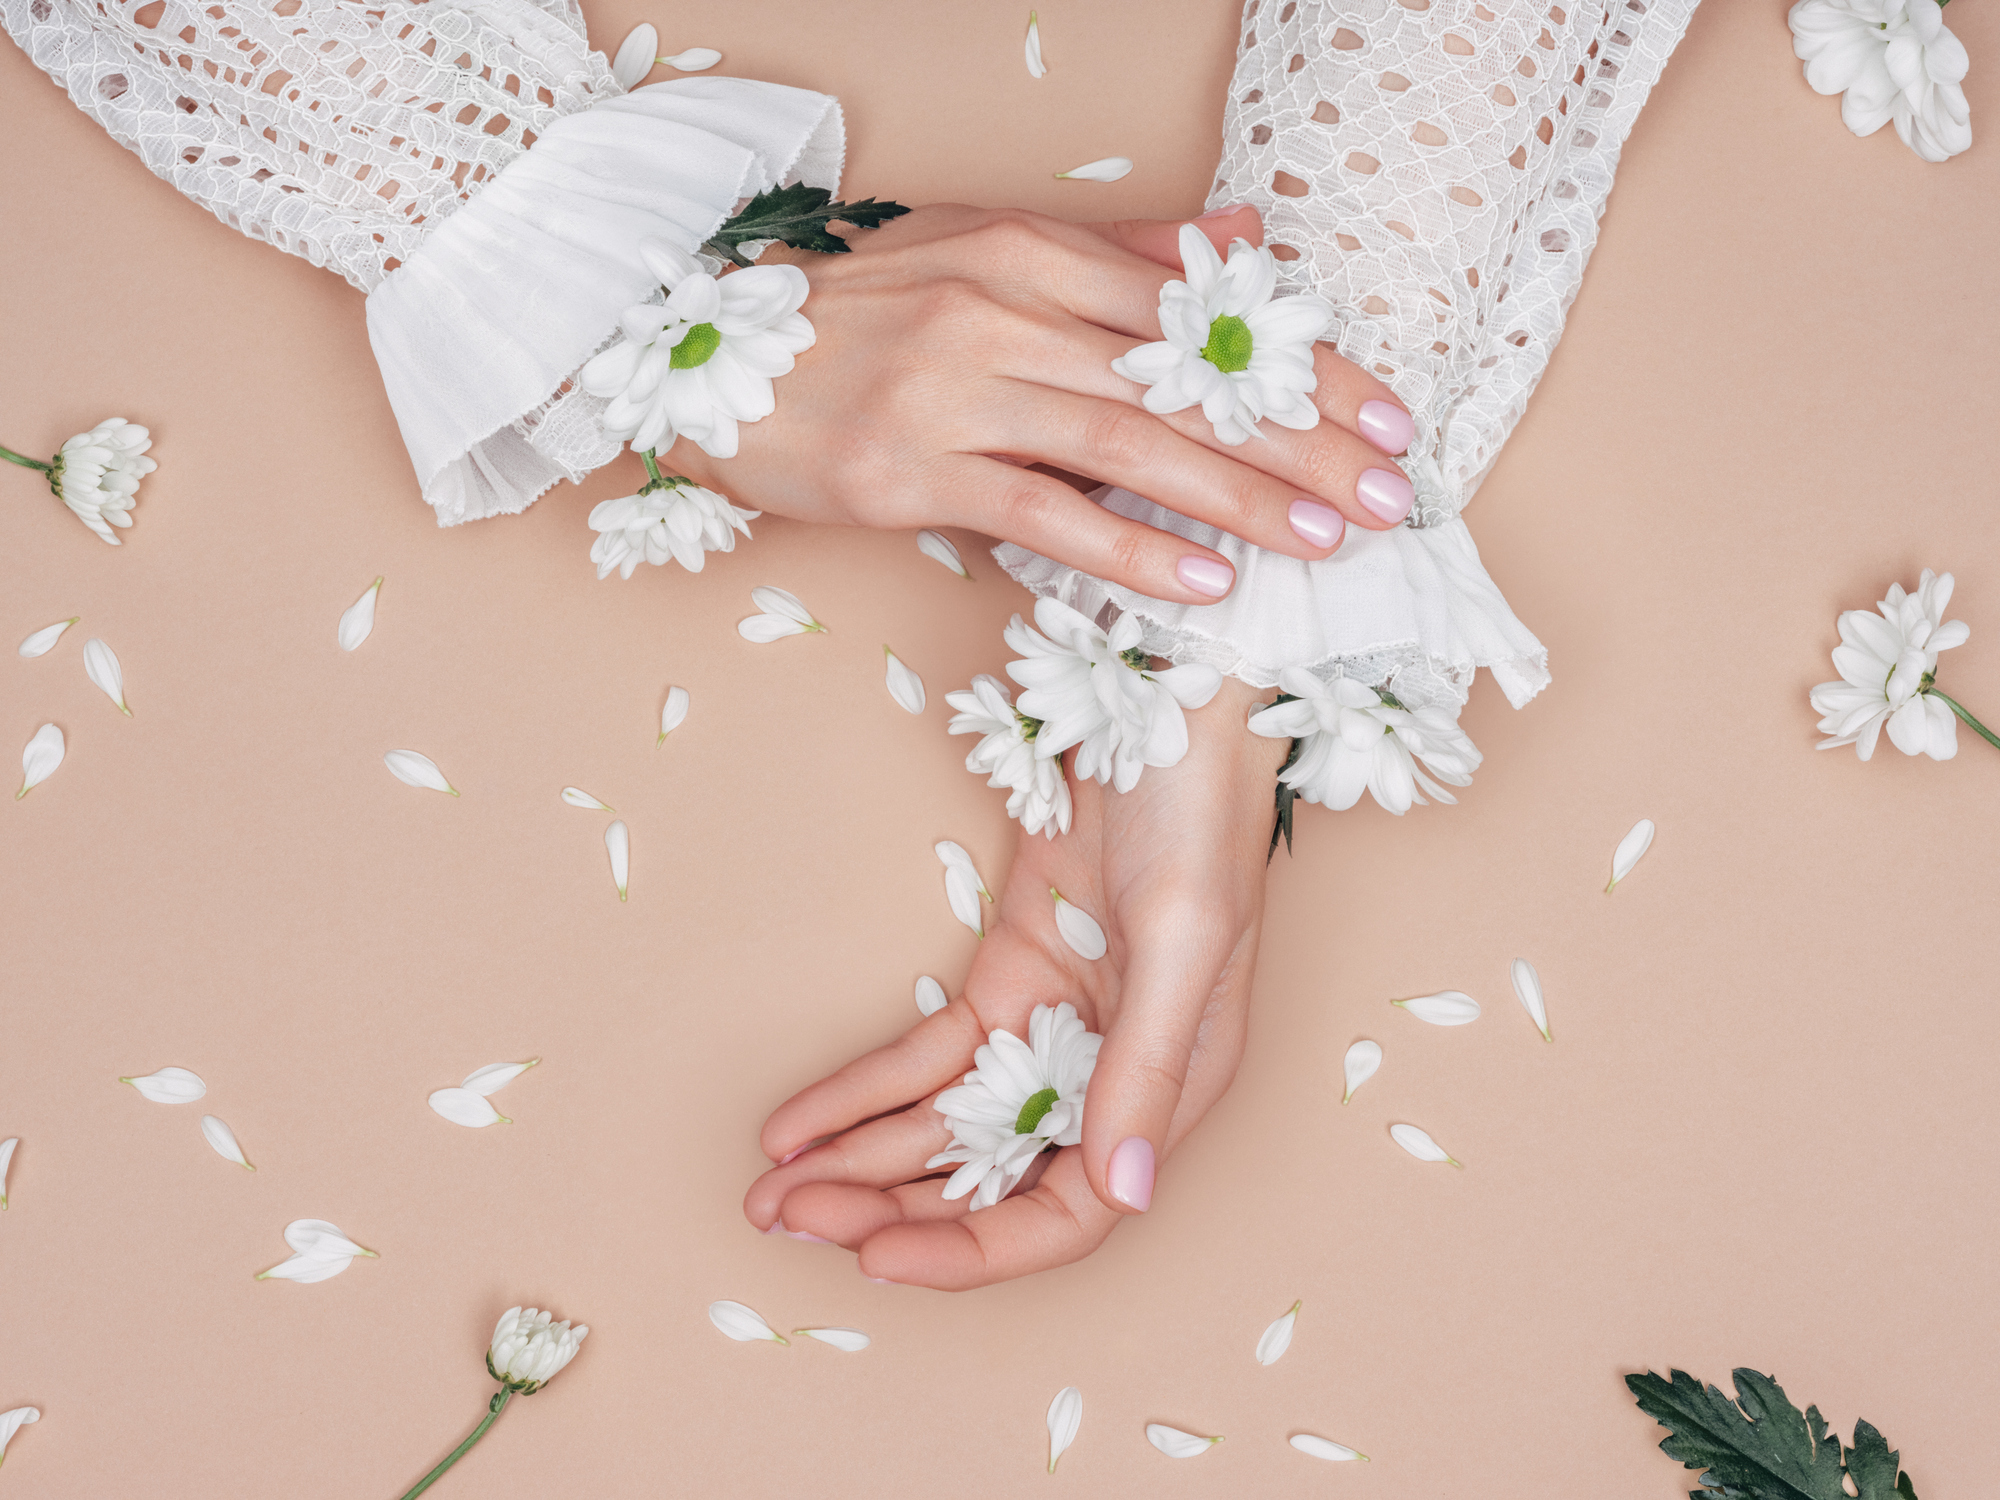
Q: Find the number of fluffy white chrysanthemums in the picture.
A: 11